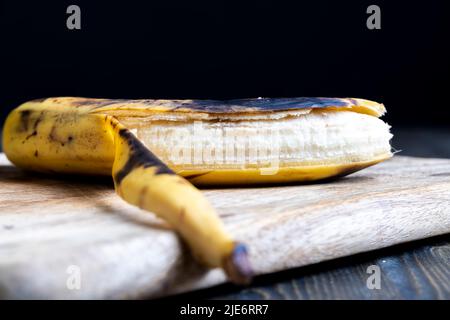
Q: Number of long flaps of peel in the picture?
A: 1